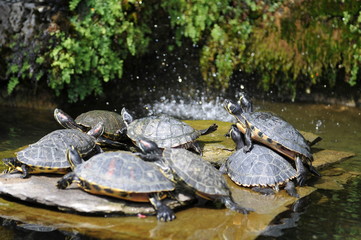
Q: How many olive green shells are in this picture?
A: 1